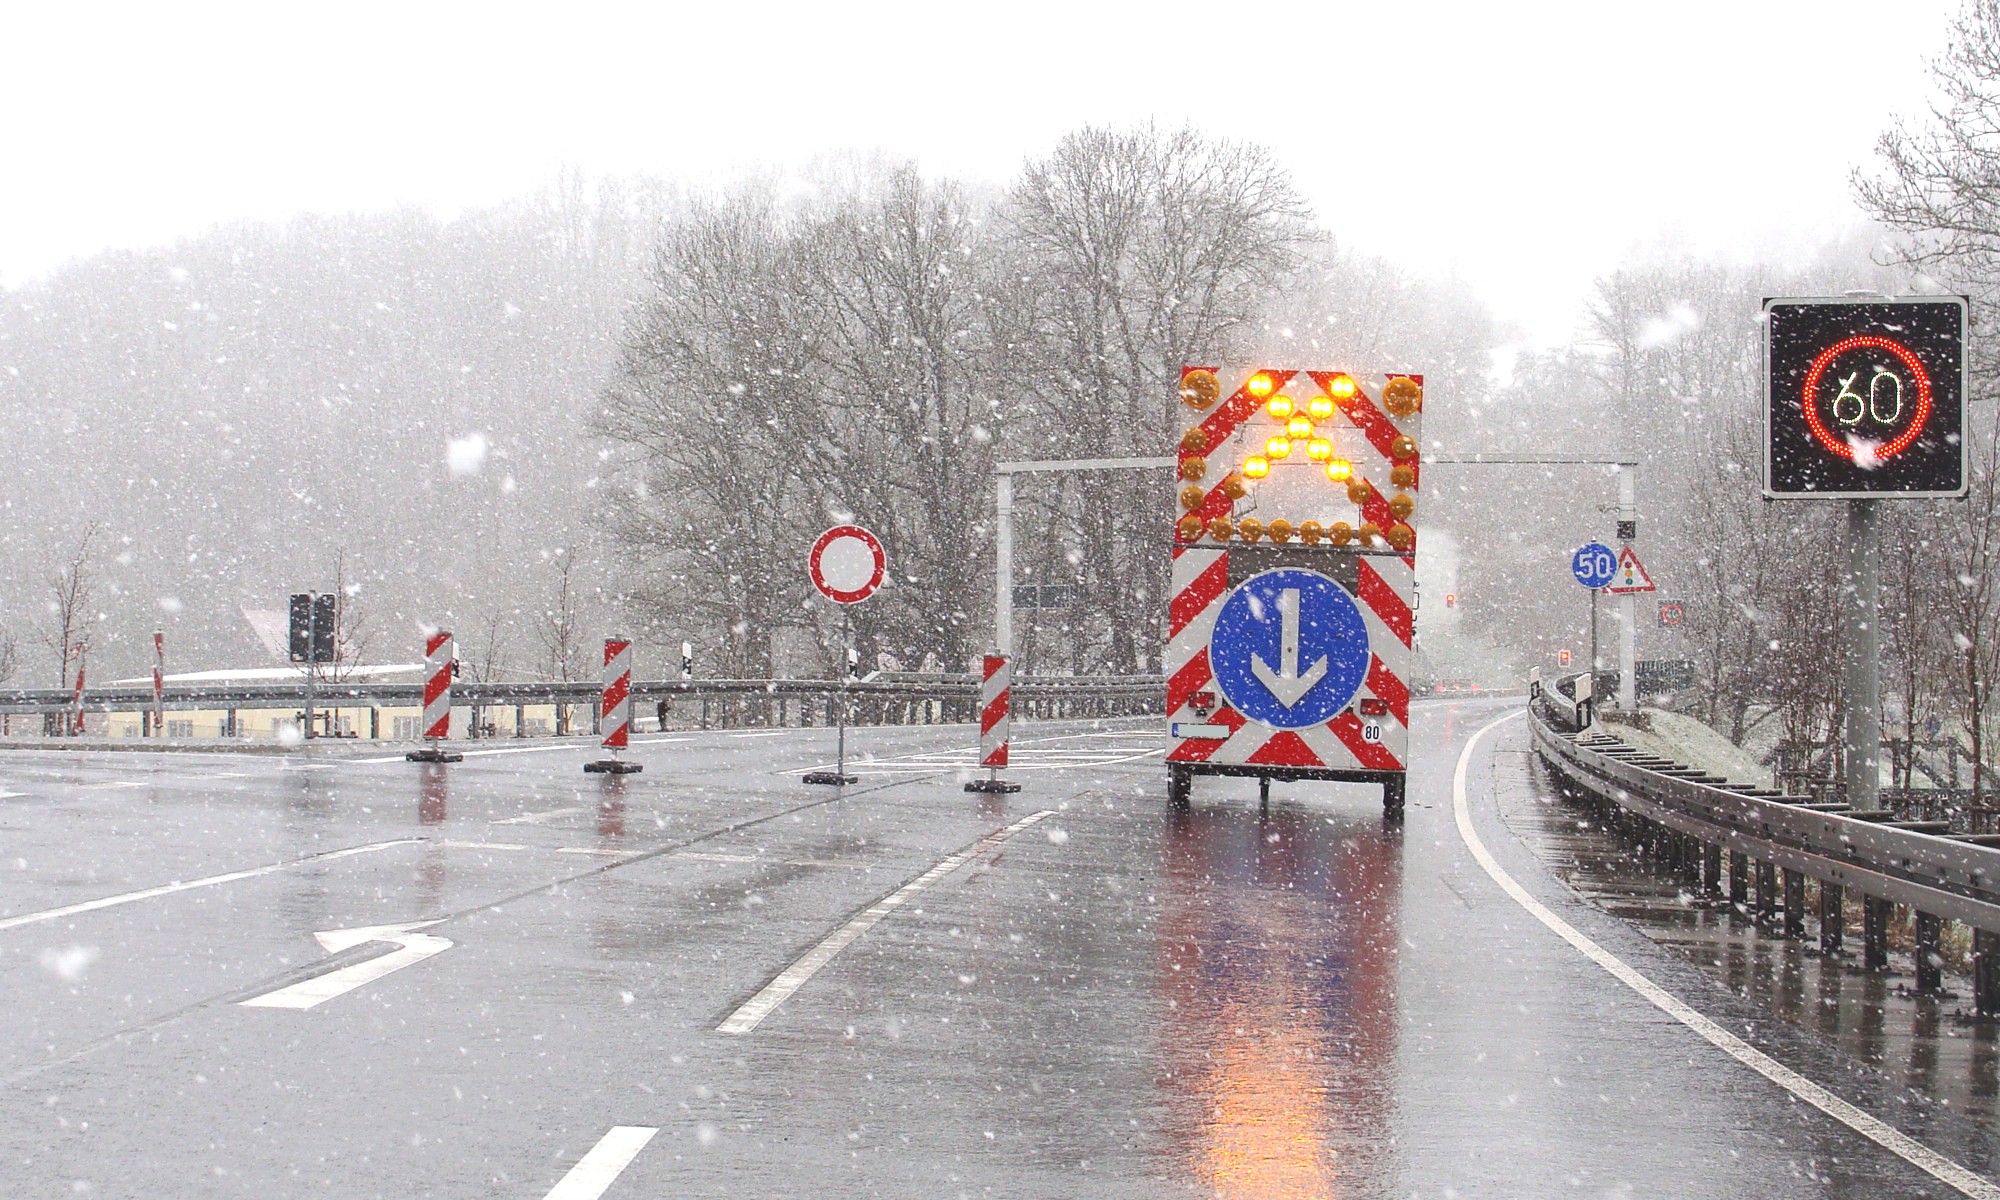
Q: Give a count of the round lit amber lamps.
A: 9